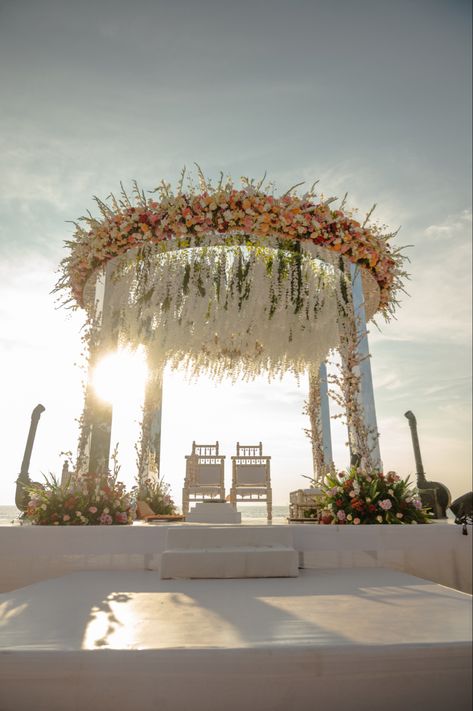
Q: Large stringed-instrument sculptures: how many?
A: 2